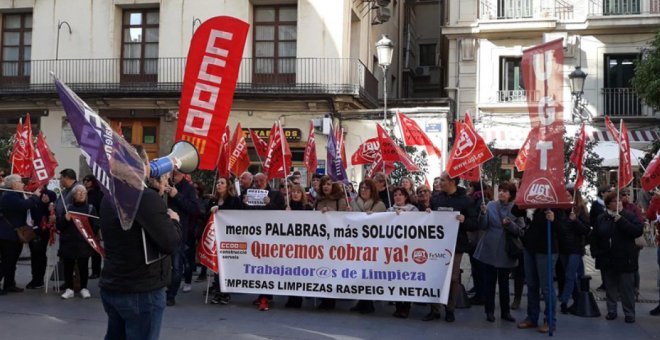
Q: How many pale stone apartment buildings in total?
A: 2